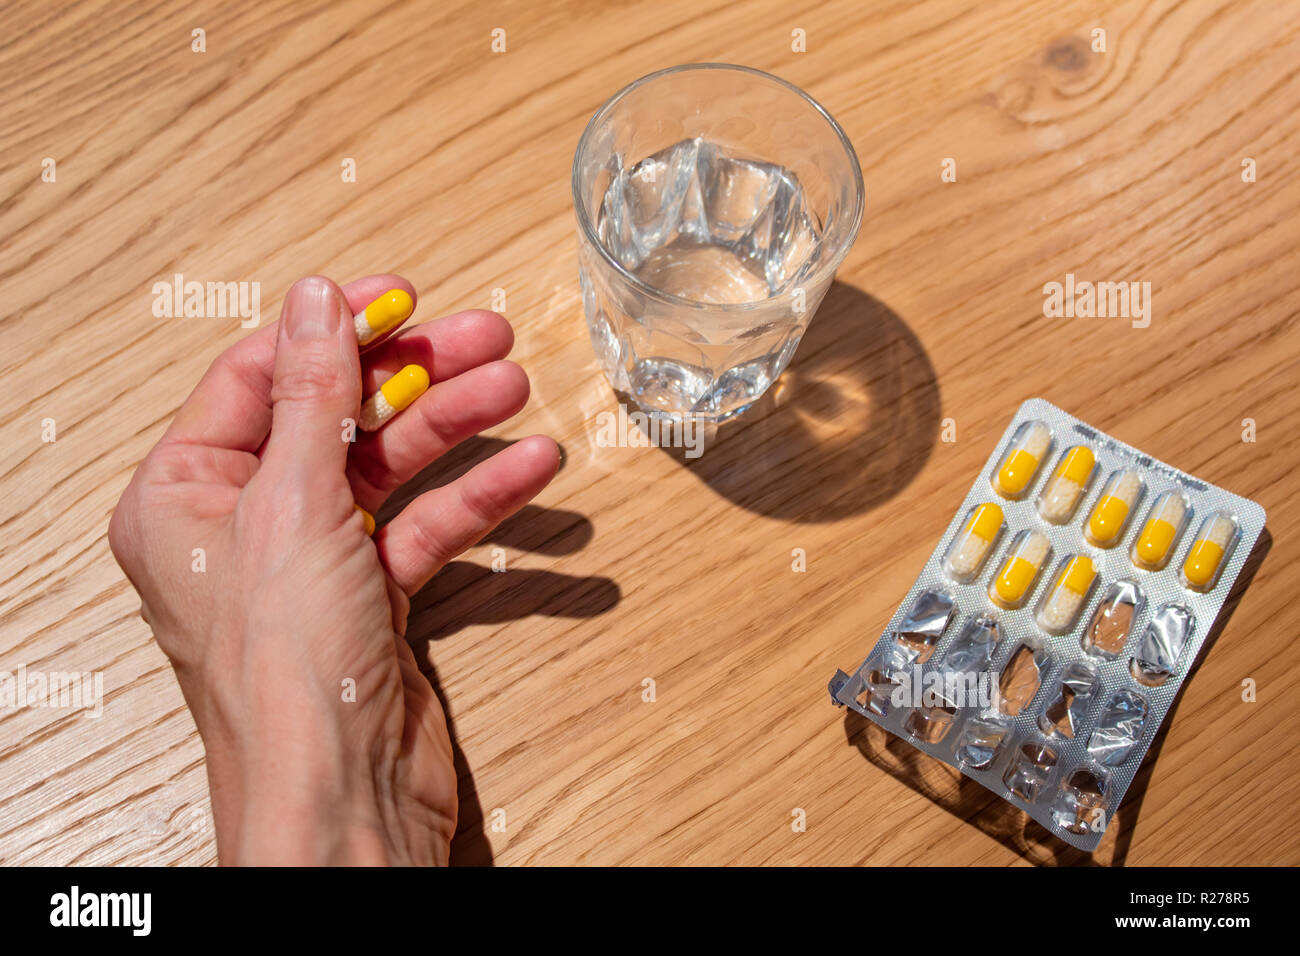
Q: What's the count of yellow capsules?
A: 11